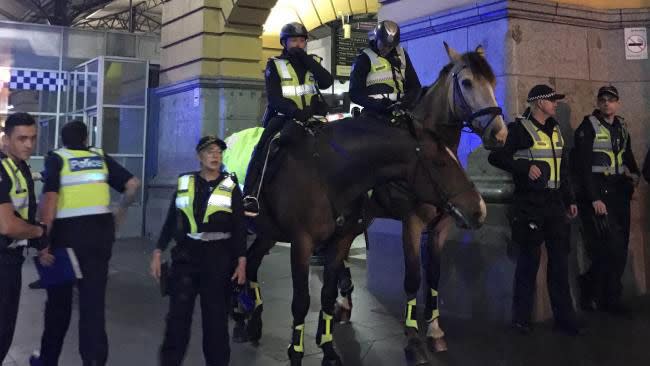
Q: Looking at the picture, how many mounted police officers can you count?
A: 2